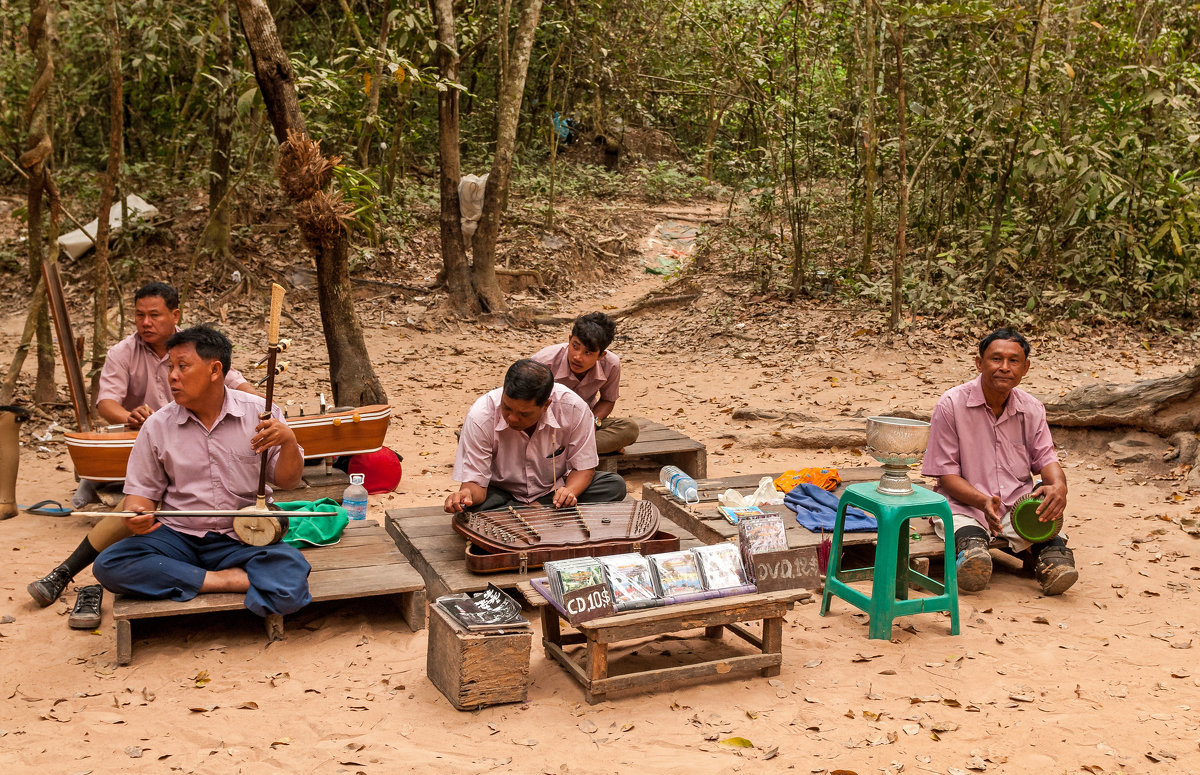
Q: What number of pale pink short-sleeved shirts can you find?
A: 5